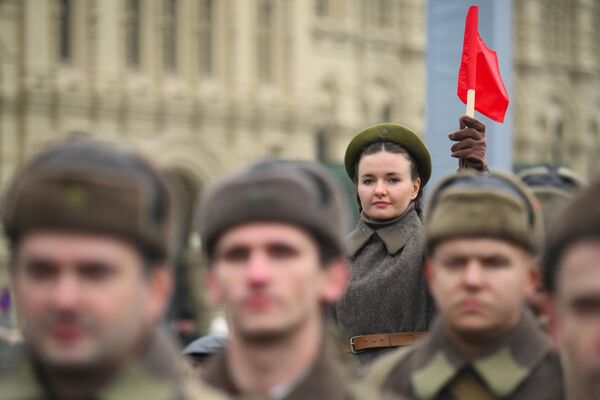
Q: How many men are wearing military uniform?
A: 4